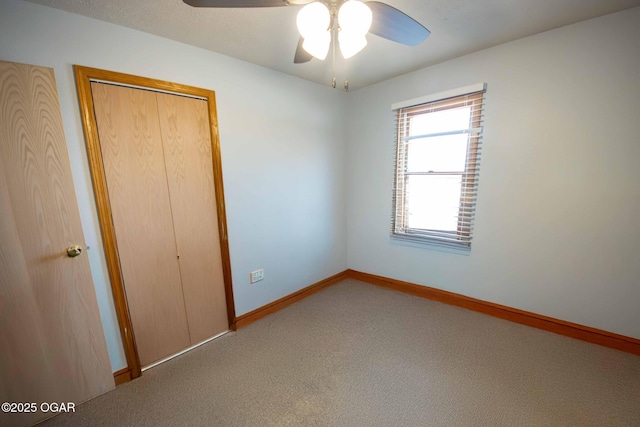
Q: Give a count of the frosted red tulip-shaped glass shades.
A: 0